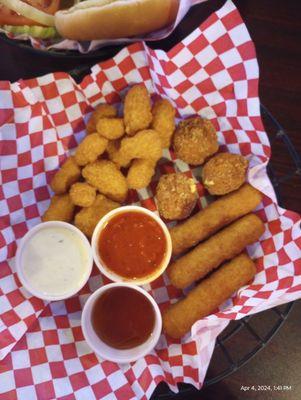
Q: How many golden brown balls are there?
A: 3